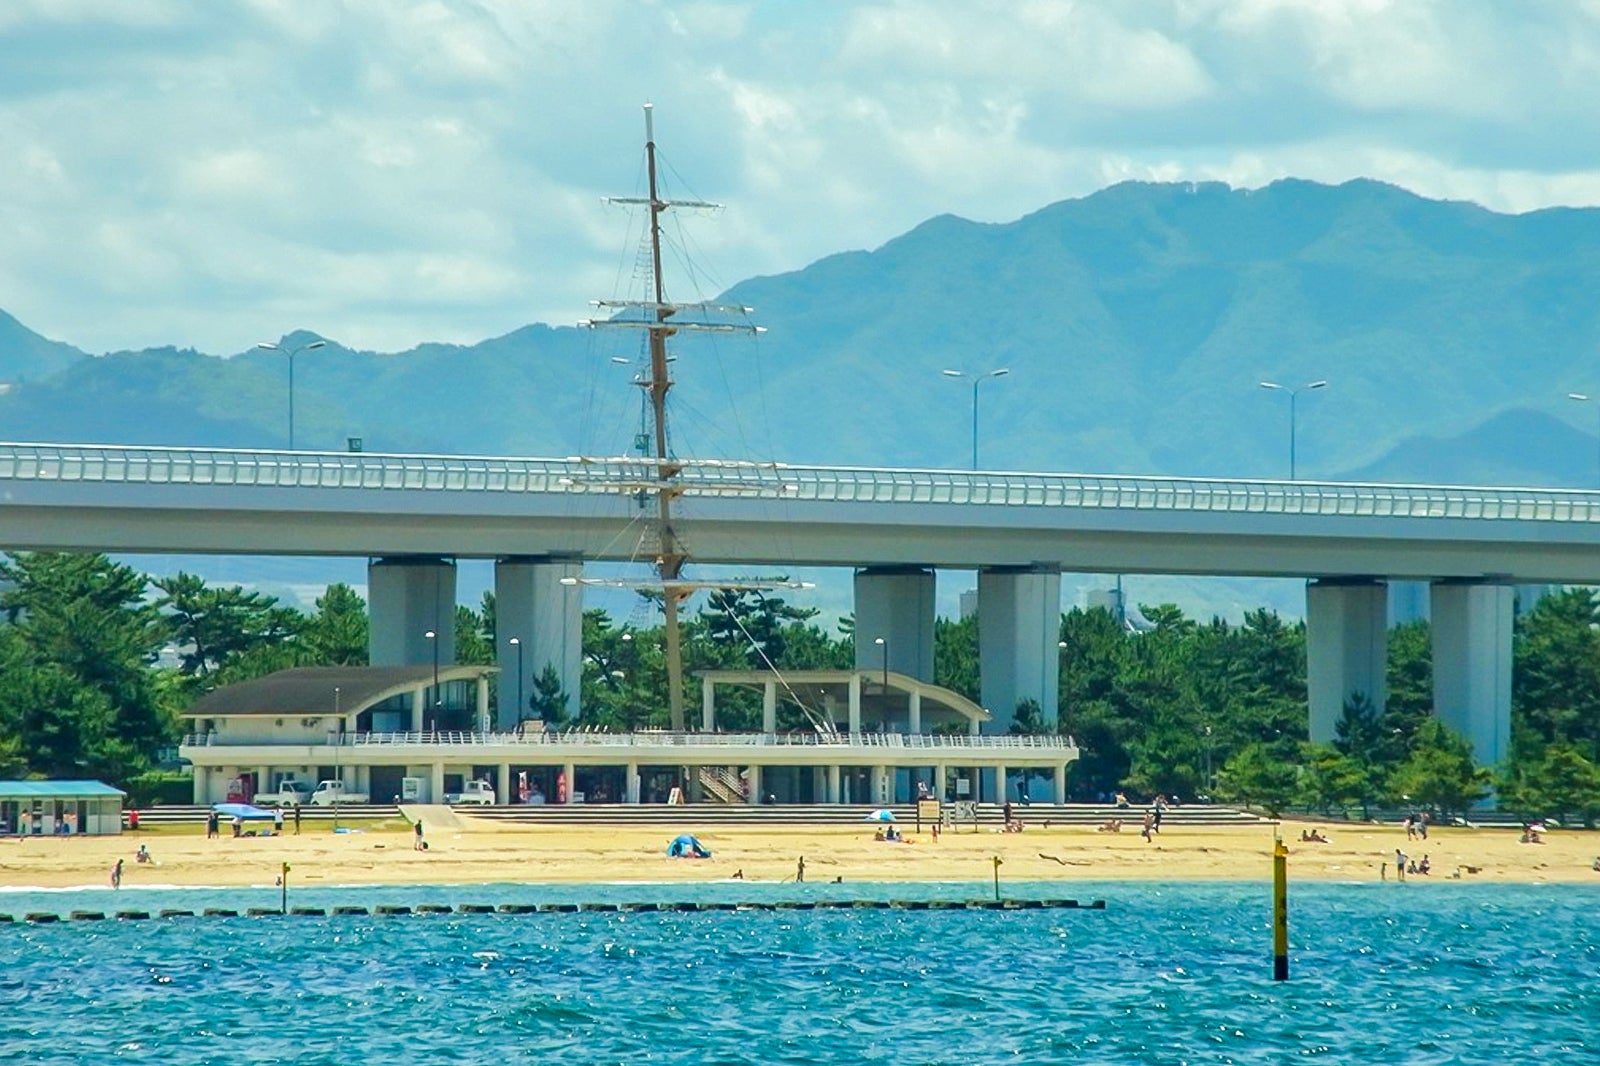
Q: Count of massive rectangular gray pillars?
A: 6